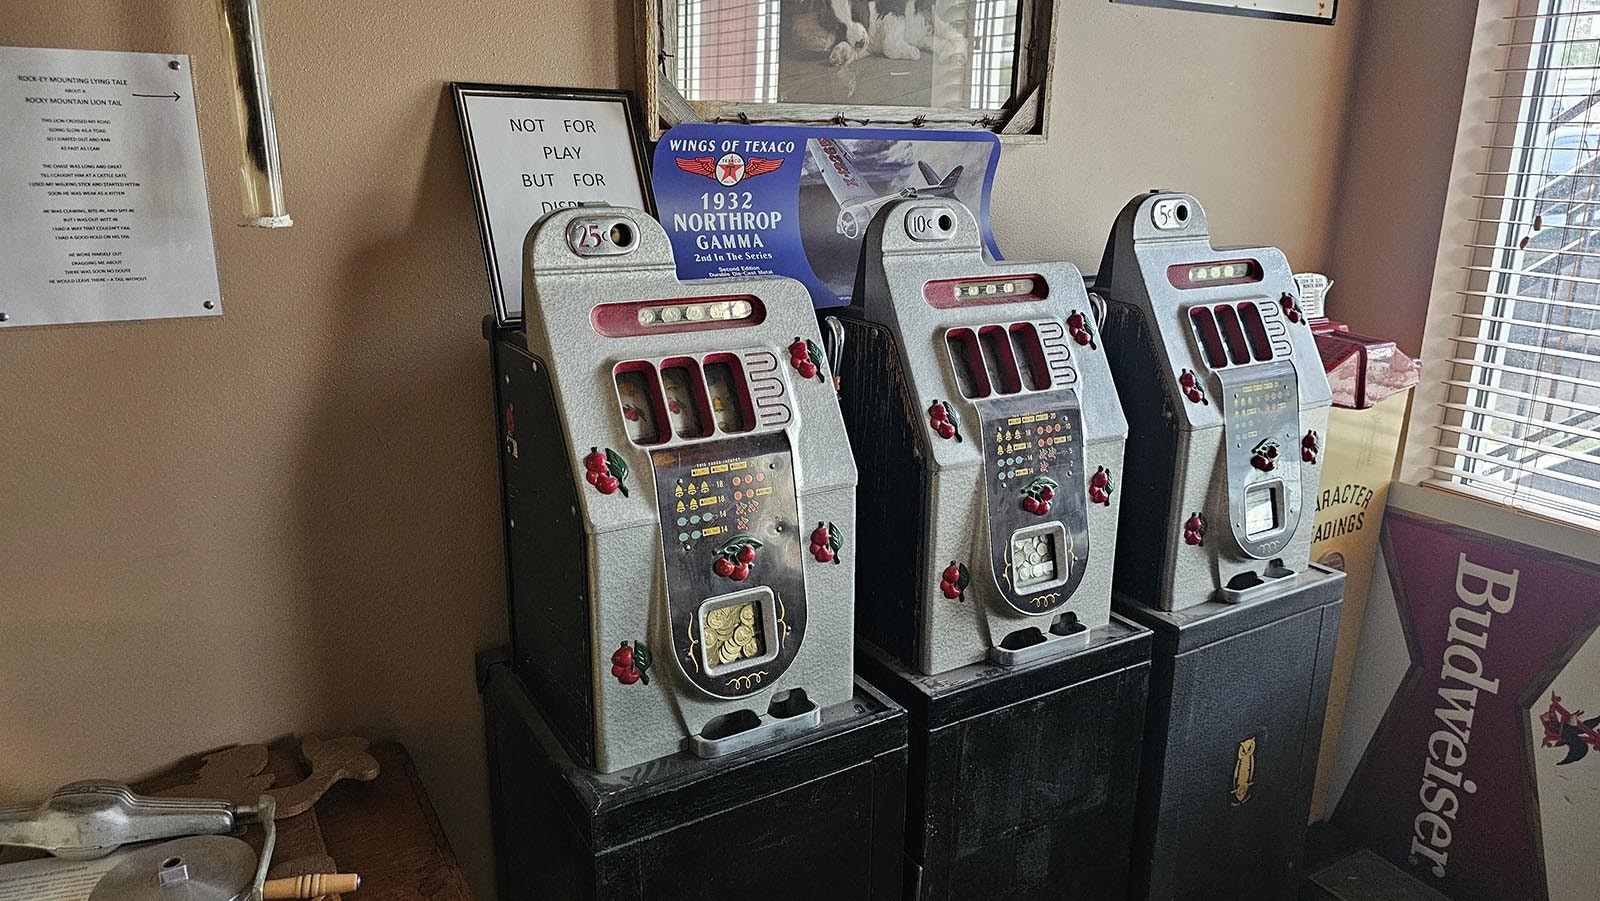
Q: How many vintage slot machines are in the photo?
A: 3